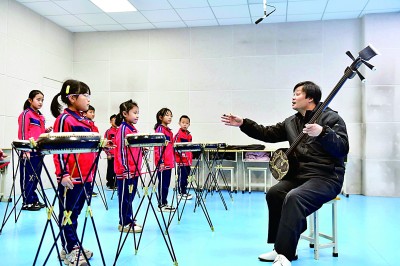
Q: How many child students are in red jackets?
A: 7